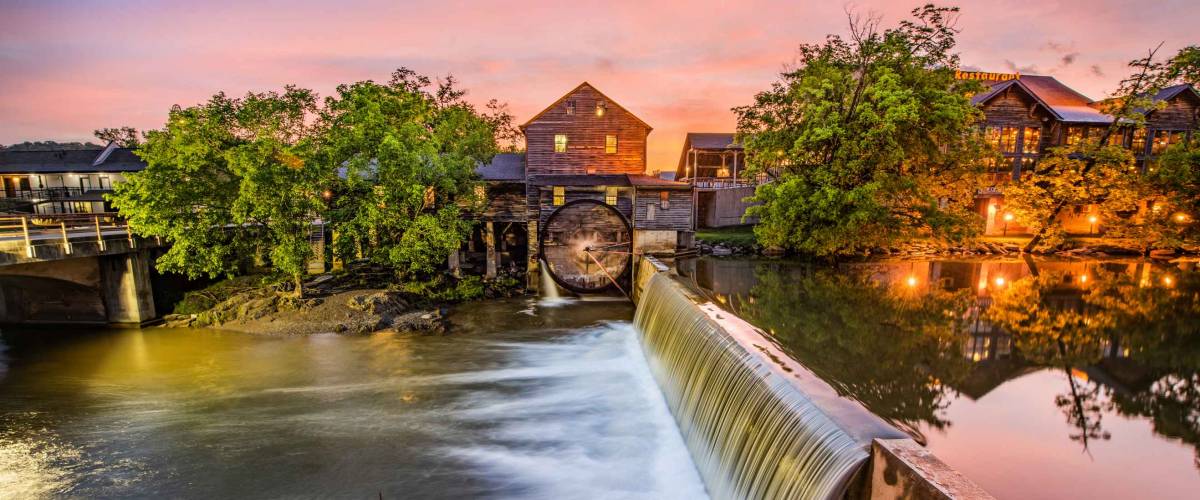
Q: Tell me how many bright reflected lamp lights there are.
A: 4